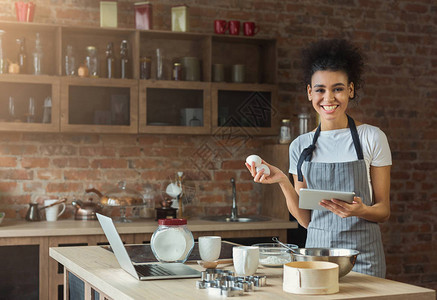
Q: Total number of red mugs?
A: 3